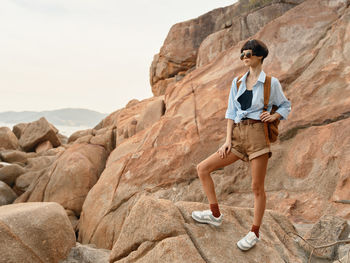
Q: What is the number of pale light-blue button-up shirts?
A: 1